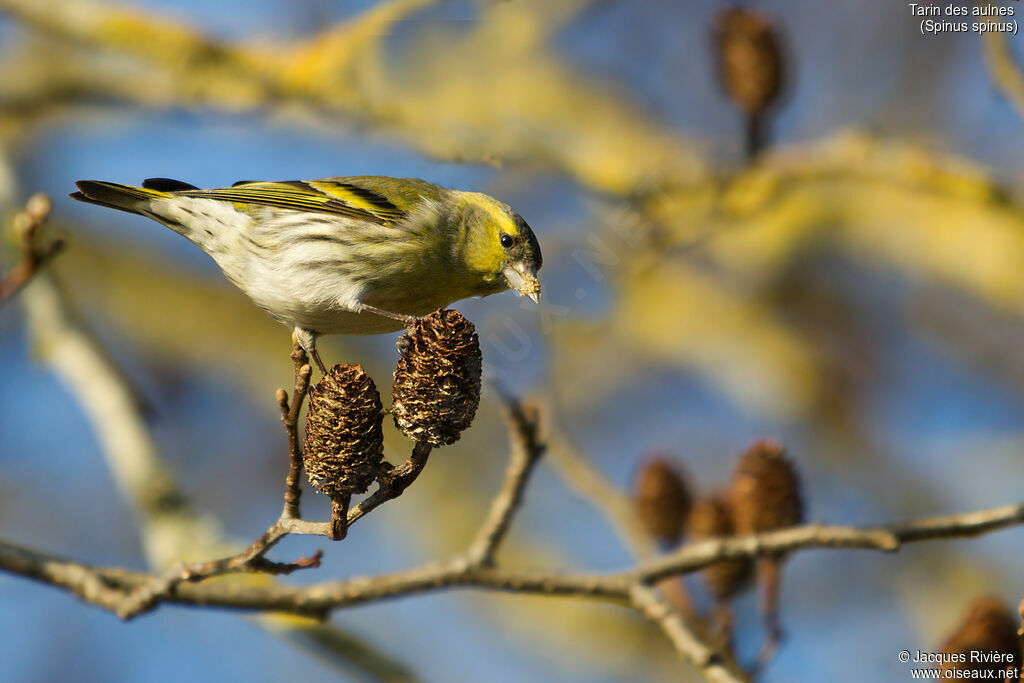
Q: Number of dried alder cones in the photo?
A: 7